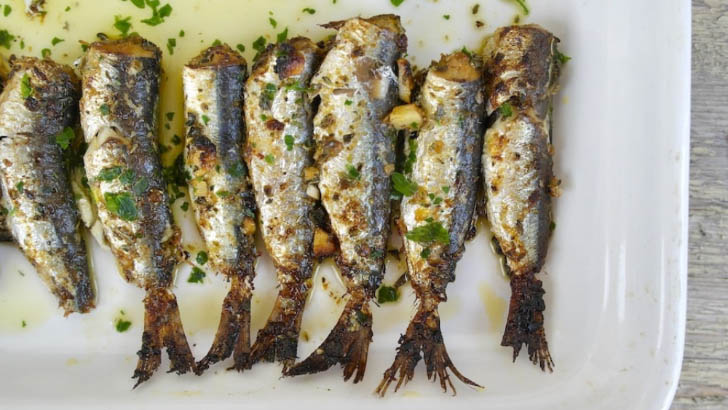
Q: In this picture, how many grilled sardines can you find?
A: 7